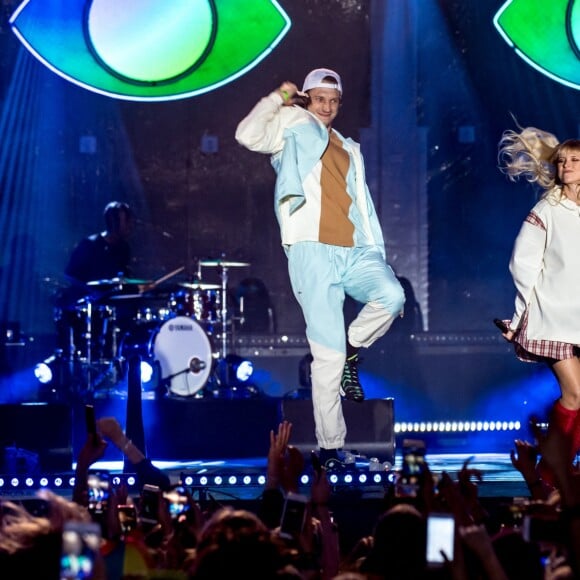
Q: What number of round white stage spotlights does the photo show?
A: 3